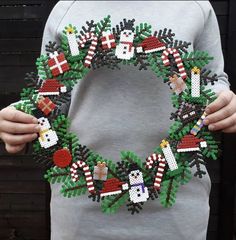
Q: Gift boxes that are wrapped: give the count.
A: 5